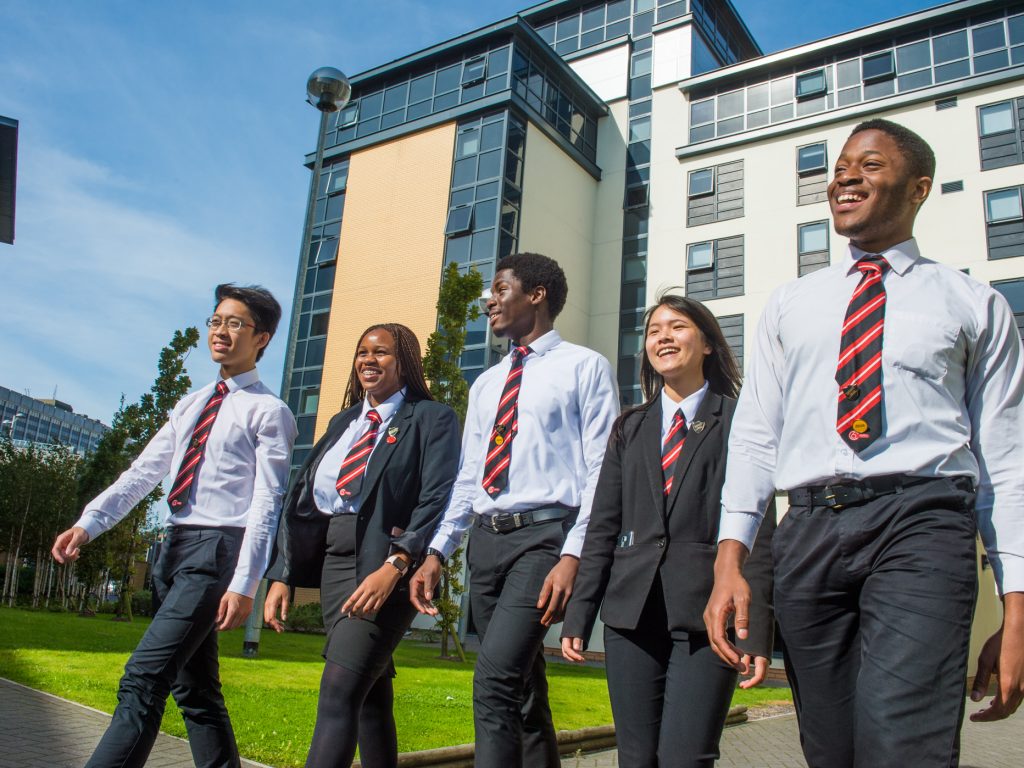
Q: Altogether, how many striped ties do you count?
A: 5